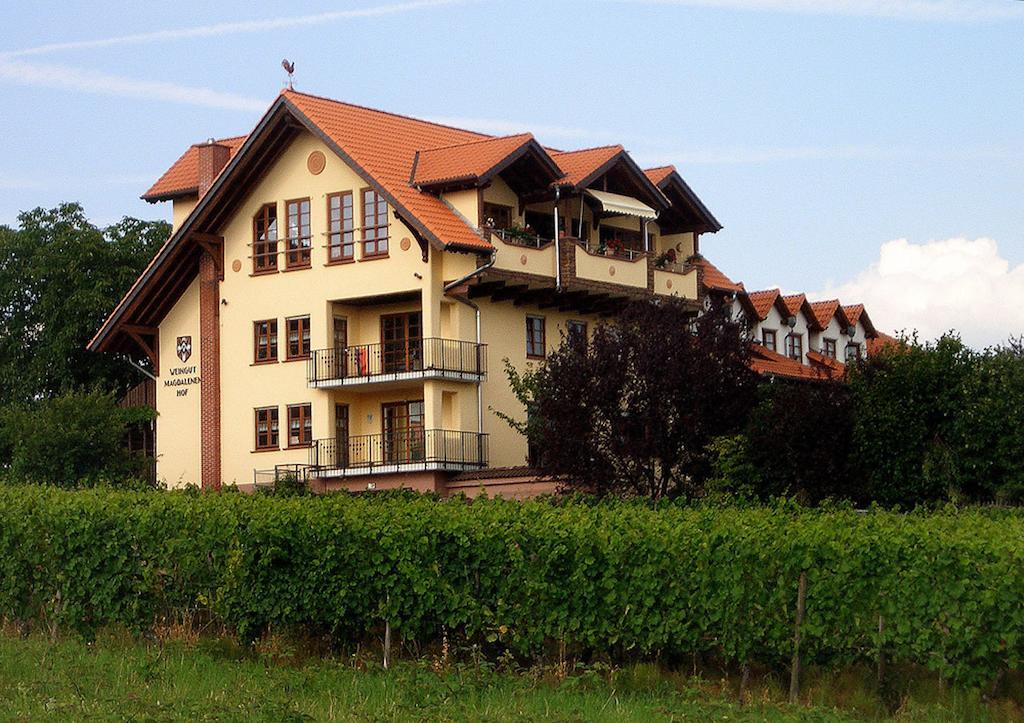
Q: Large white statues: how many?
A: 0